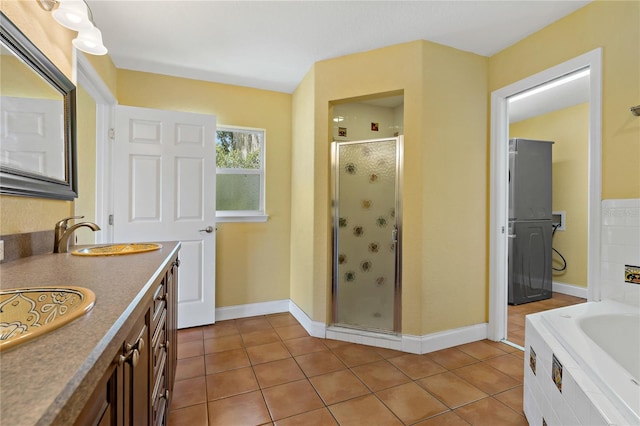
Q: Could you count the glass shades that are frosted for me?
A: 2